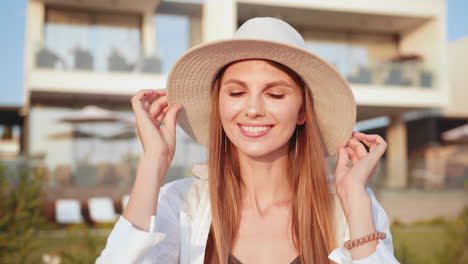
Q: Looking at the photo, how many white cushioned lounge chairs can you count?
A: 3